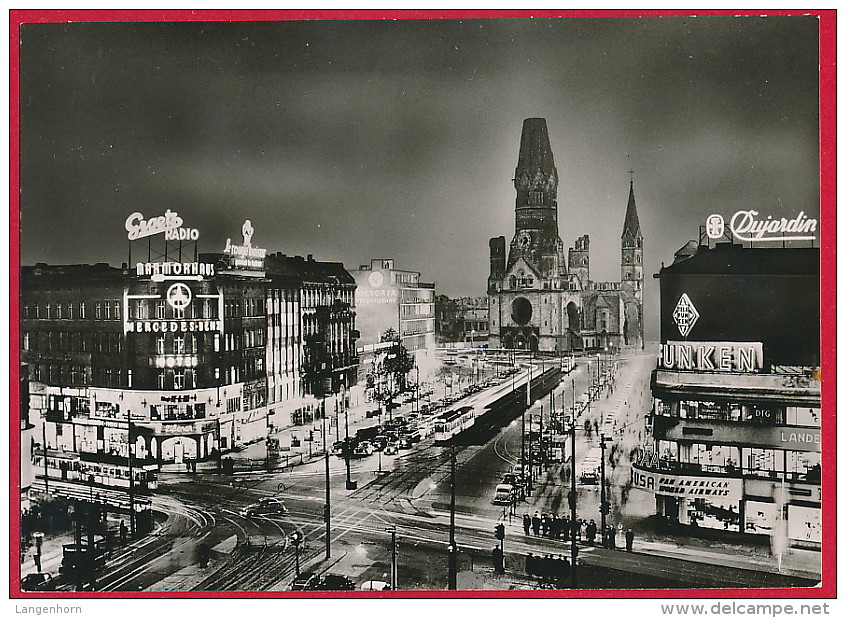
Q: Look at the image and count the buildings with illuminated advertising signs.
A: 3